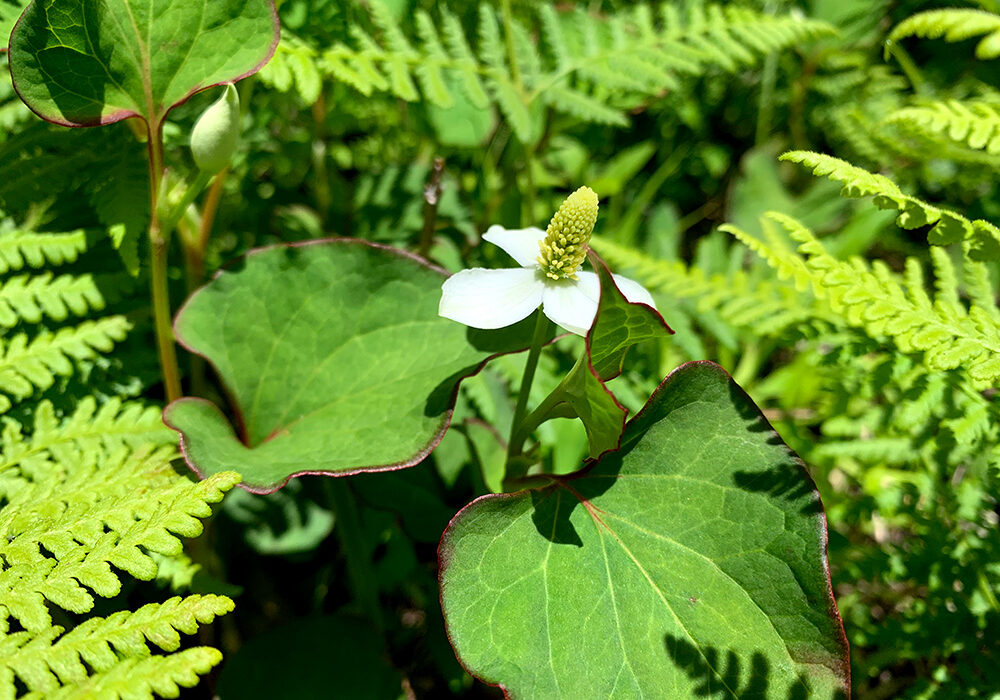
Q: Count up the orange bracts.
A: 0